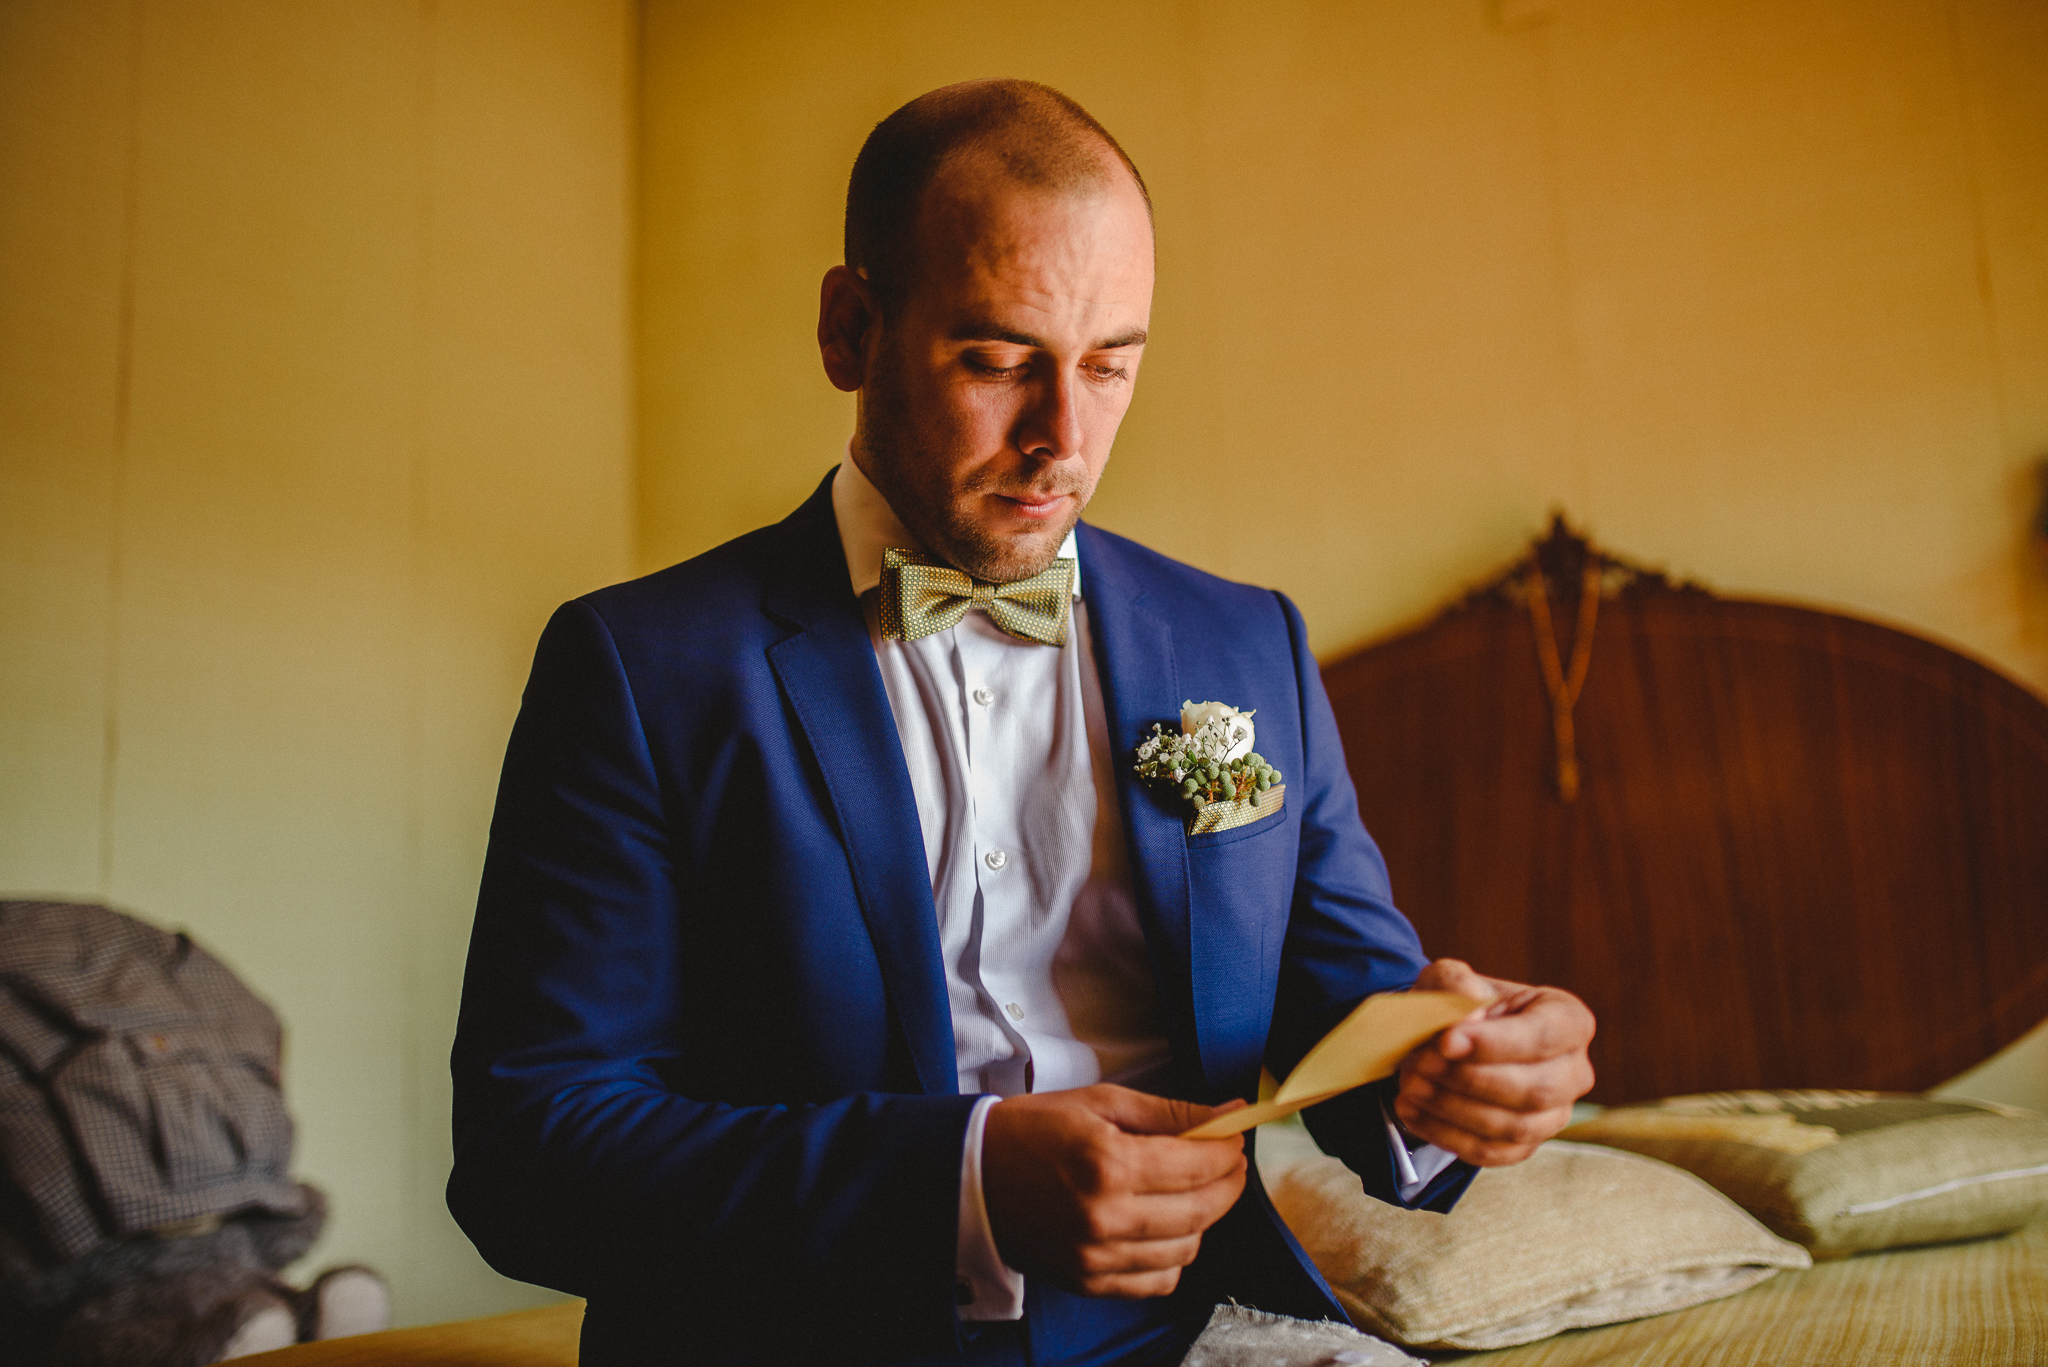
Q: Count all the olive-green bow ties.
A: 1